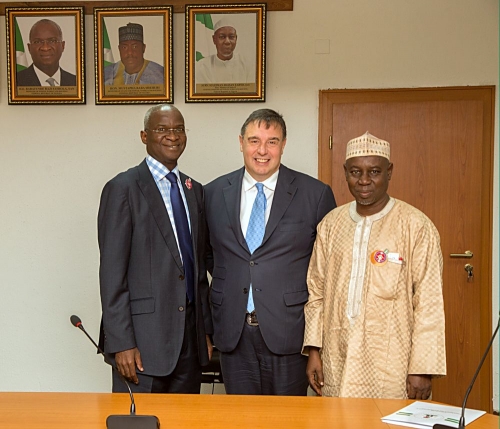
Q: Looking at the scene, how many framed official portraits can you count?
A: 3